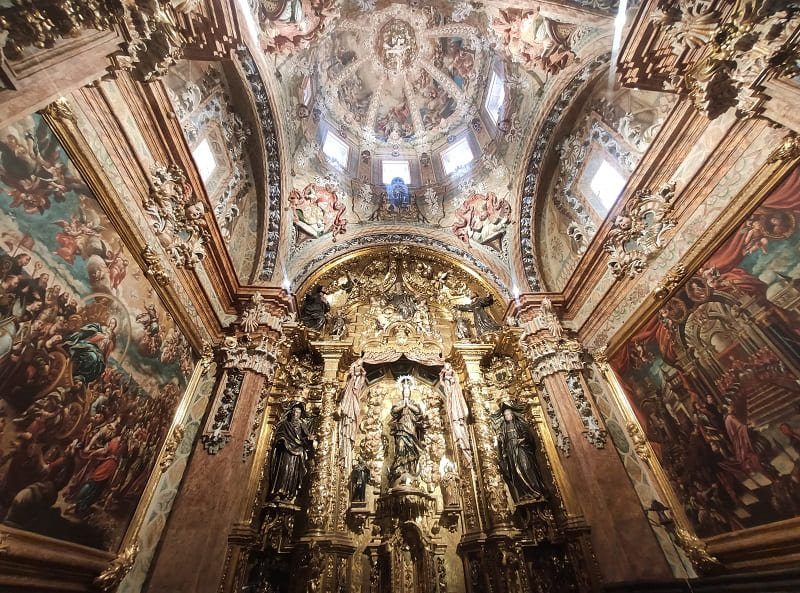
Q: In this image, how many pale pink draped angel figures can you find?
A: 2